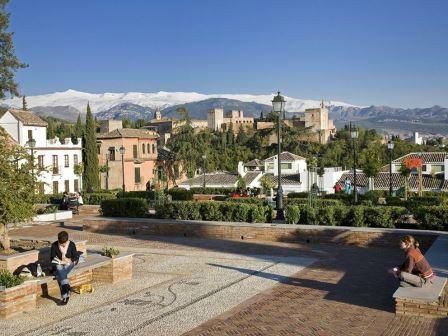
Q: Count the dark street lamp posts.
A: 6